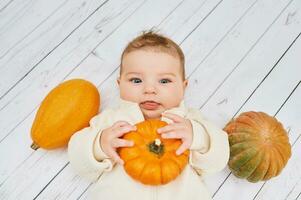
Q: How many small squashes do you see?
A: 3